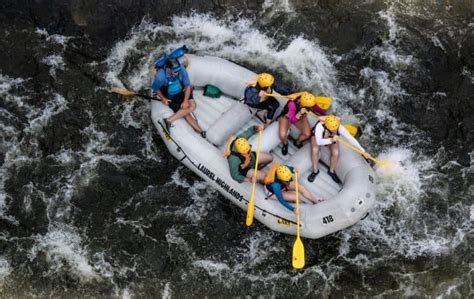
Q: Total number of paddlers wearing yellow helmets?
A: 5